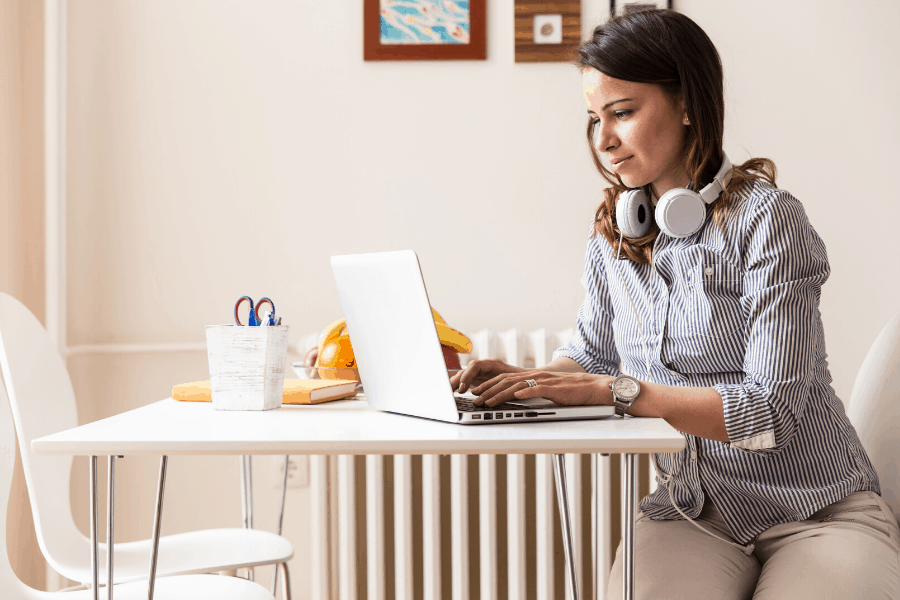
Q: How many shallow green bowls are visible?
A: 0